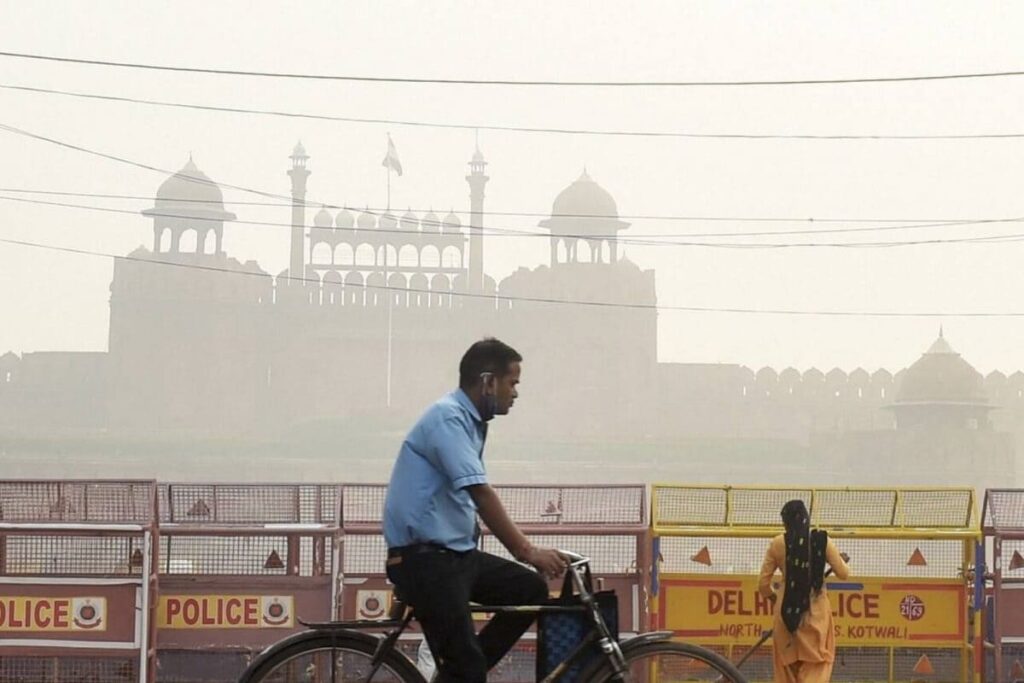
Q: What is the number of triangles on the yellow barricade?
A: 3